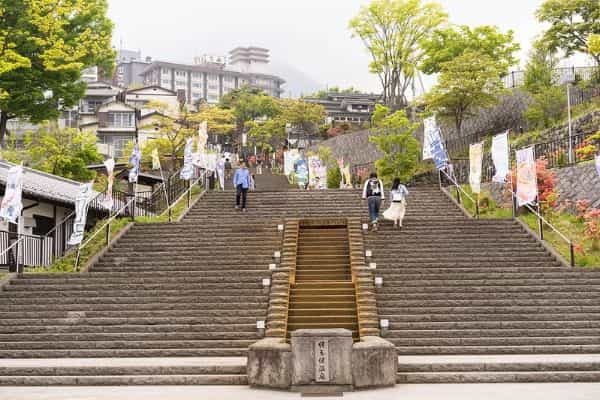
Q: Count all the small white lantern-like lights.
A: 10